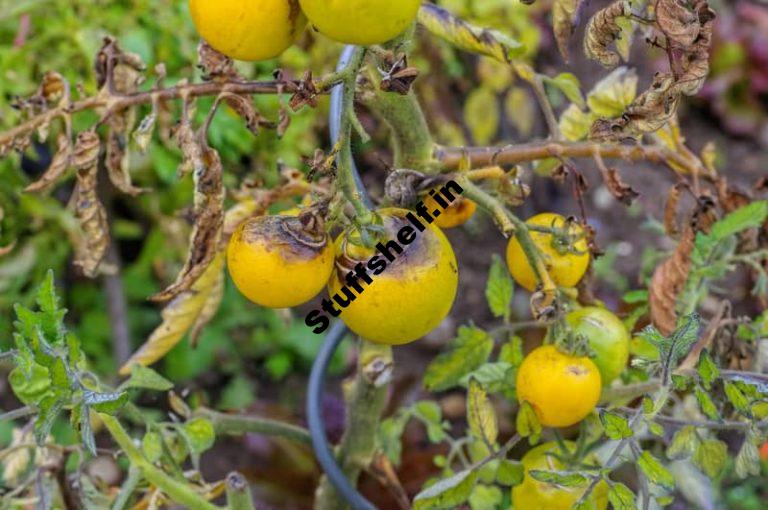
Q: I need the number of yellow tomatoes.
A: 8